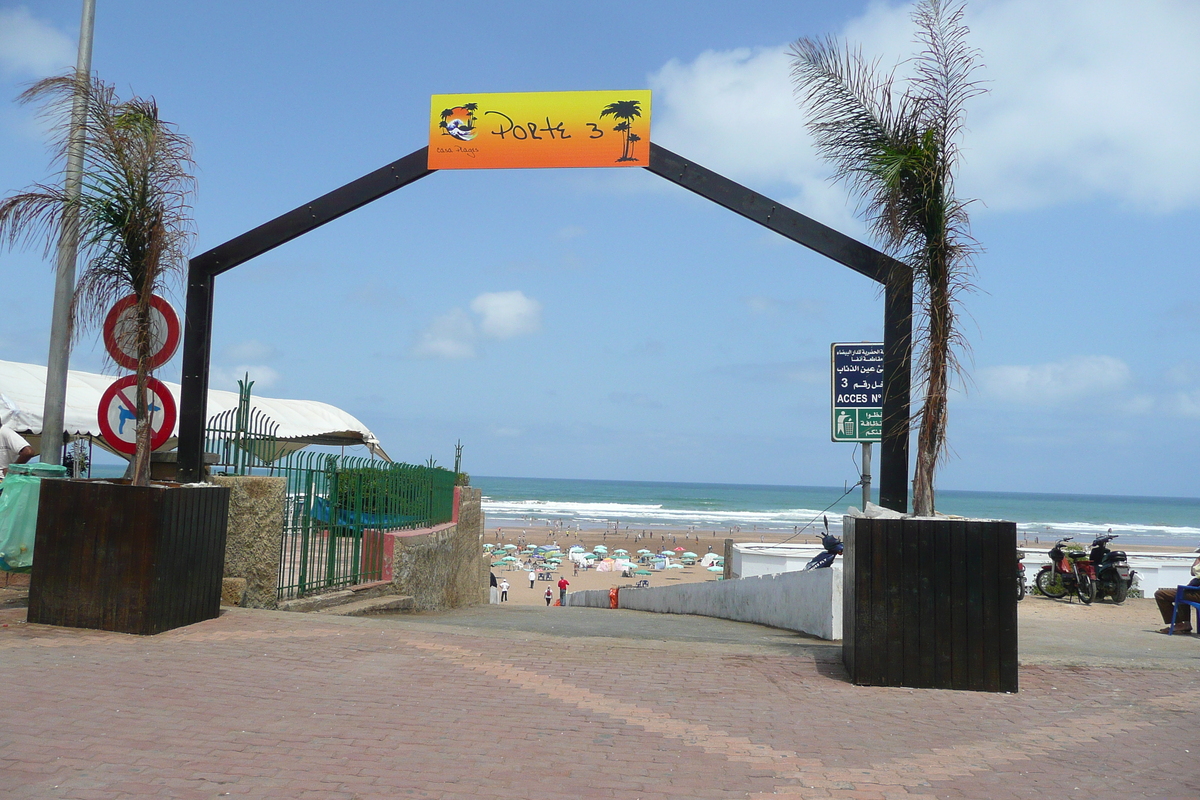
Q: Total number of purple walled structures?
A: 0